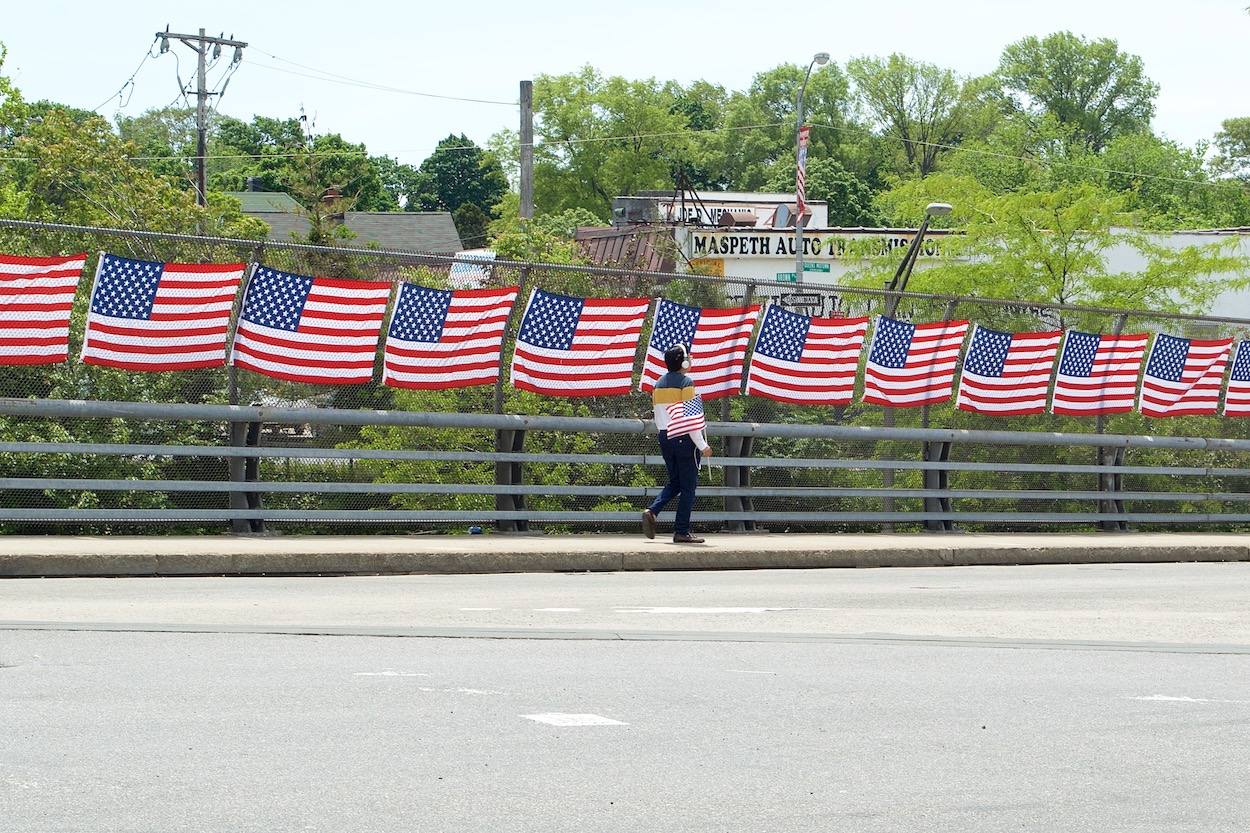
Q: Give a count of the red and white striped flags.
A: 13